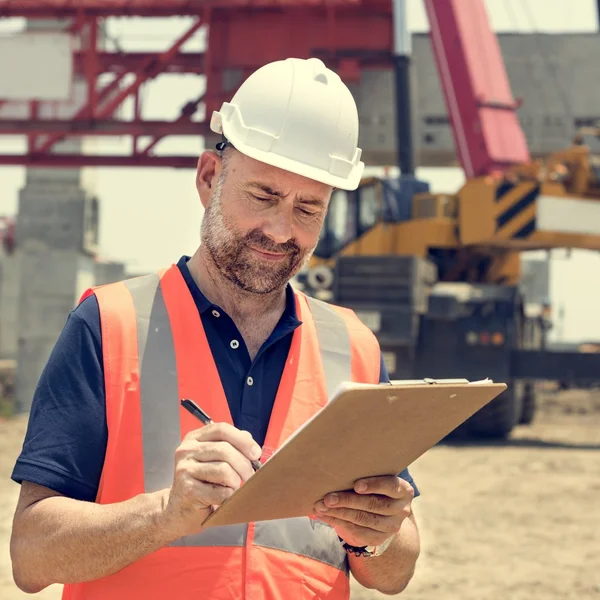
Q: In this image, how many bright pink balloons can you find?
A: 0